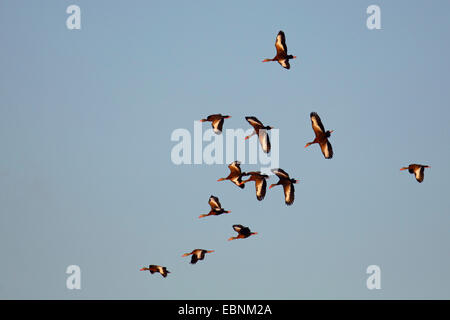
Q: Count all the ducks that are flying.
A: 12